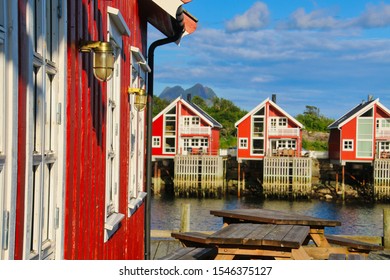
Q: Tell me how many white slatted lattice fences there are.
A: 3